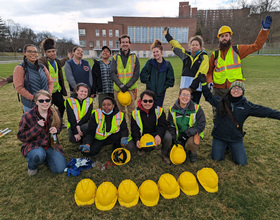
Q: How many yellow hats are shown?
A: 12